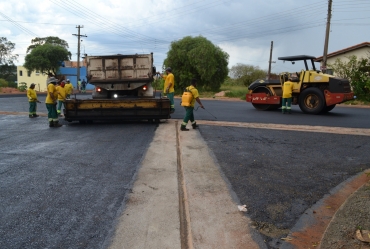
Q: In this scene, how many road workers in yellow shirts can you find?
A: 7